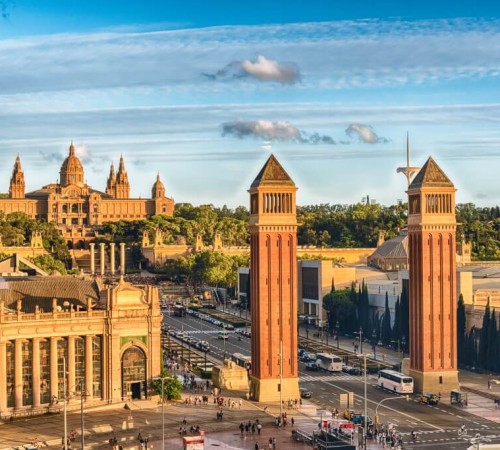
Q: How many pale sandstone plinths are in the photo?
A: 2